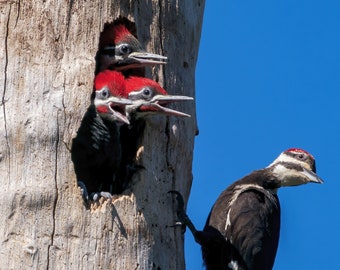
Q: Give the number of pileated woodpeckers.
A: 4